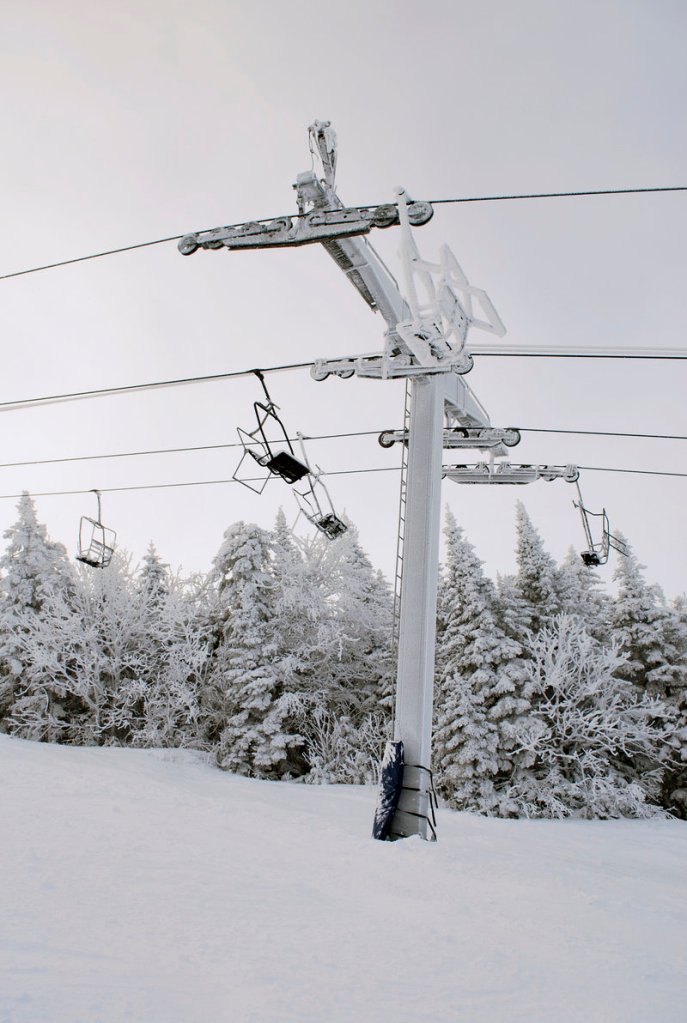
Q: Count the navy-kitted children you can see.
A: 0